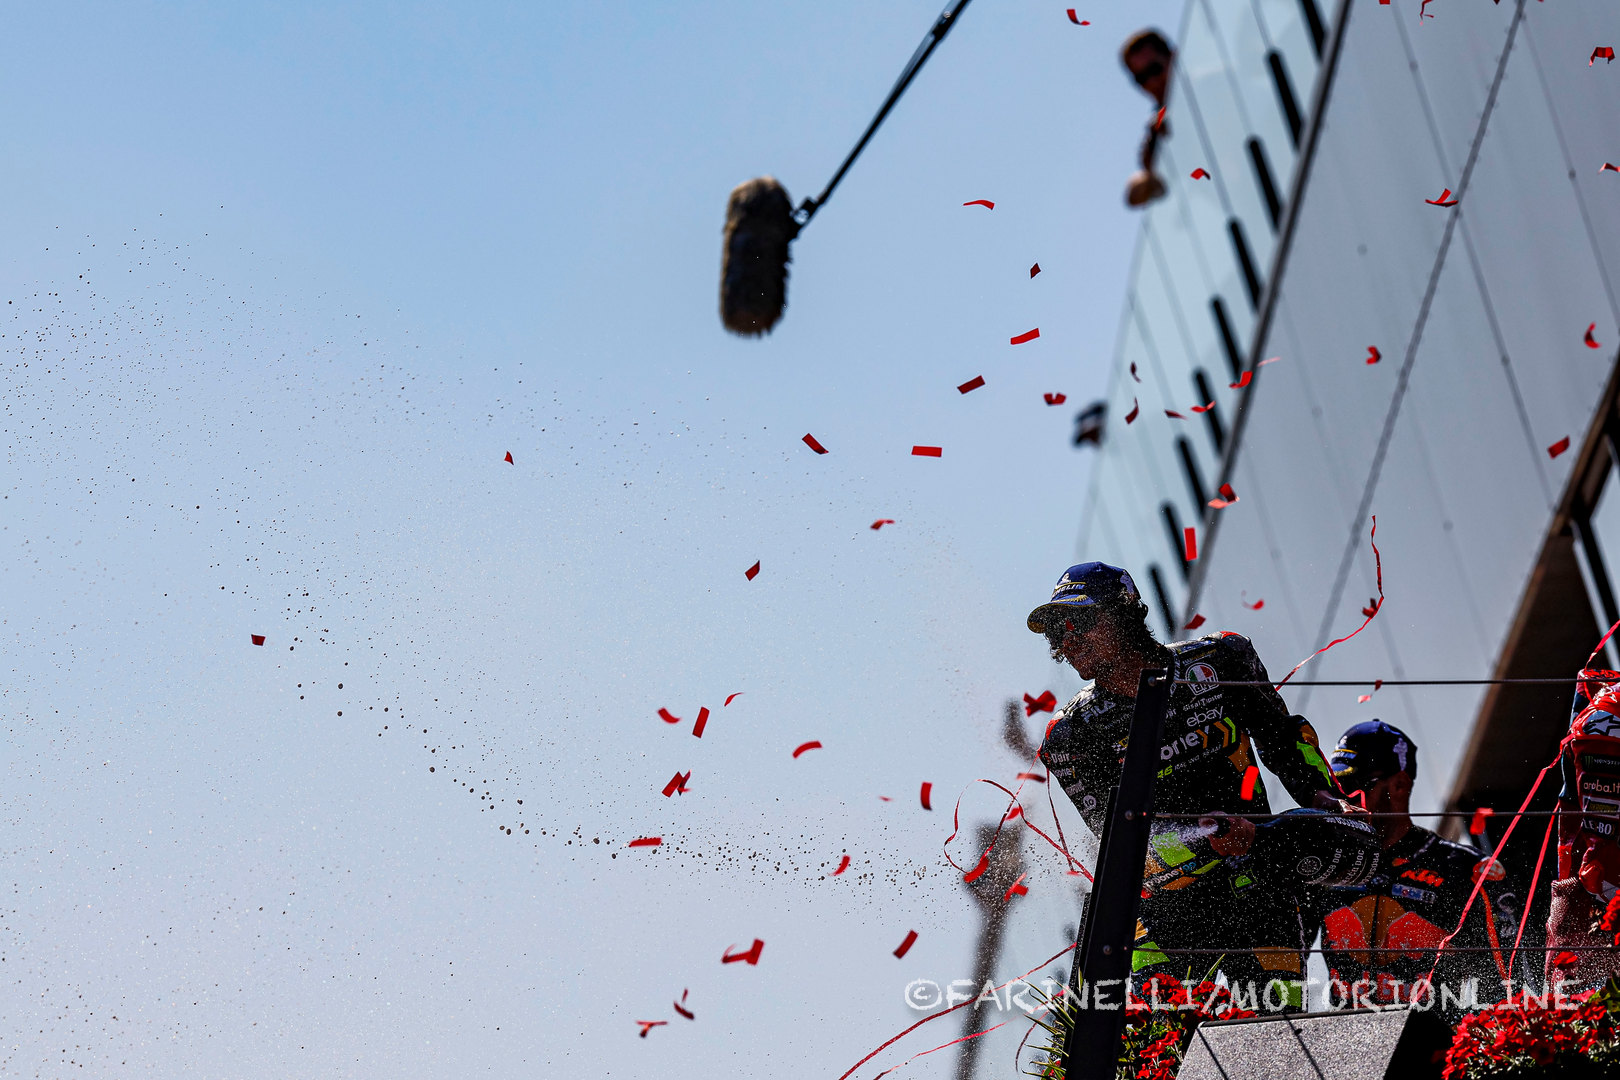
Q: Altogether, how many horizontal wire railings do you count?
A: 3